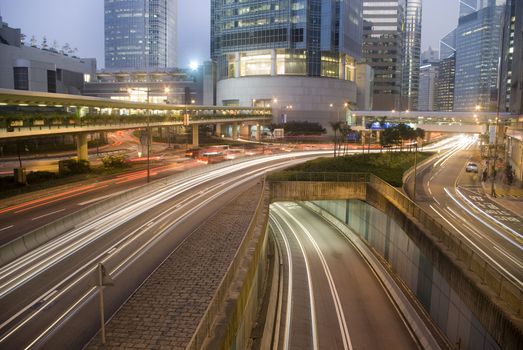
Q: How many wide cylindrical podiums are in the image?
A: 1